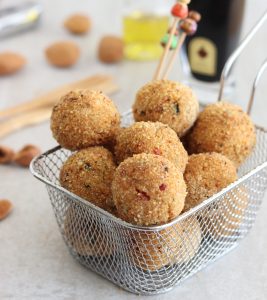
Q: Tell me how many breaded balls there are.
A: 10